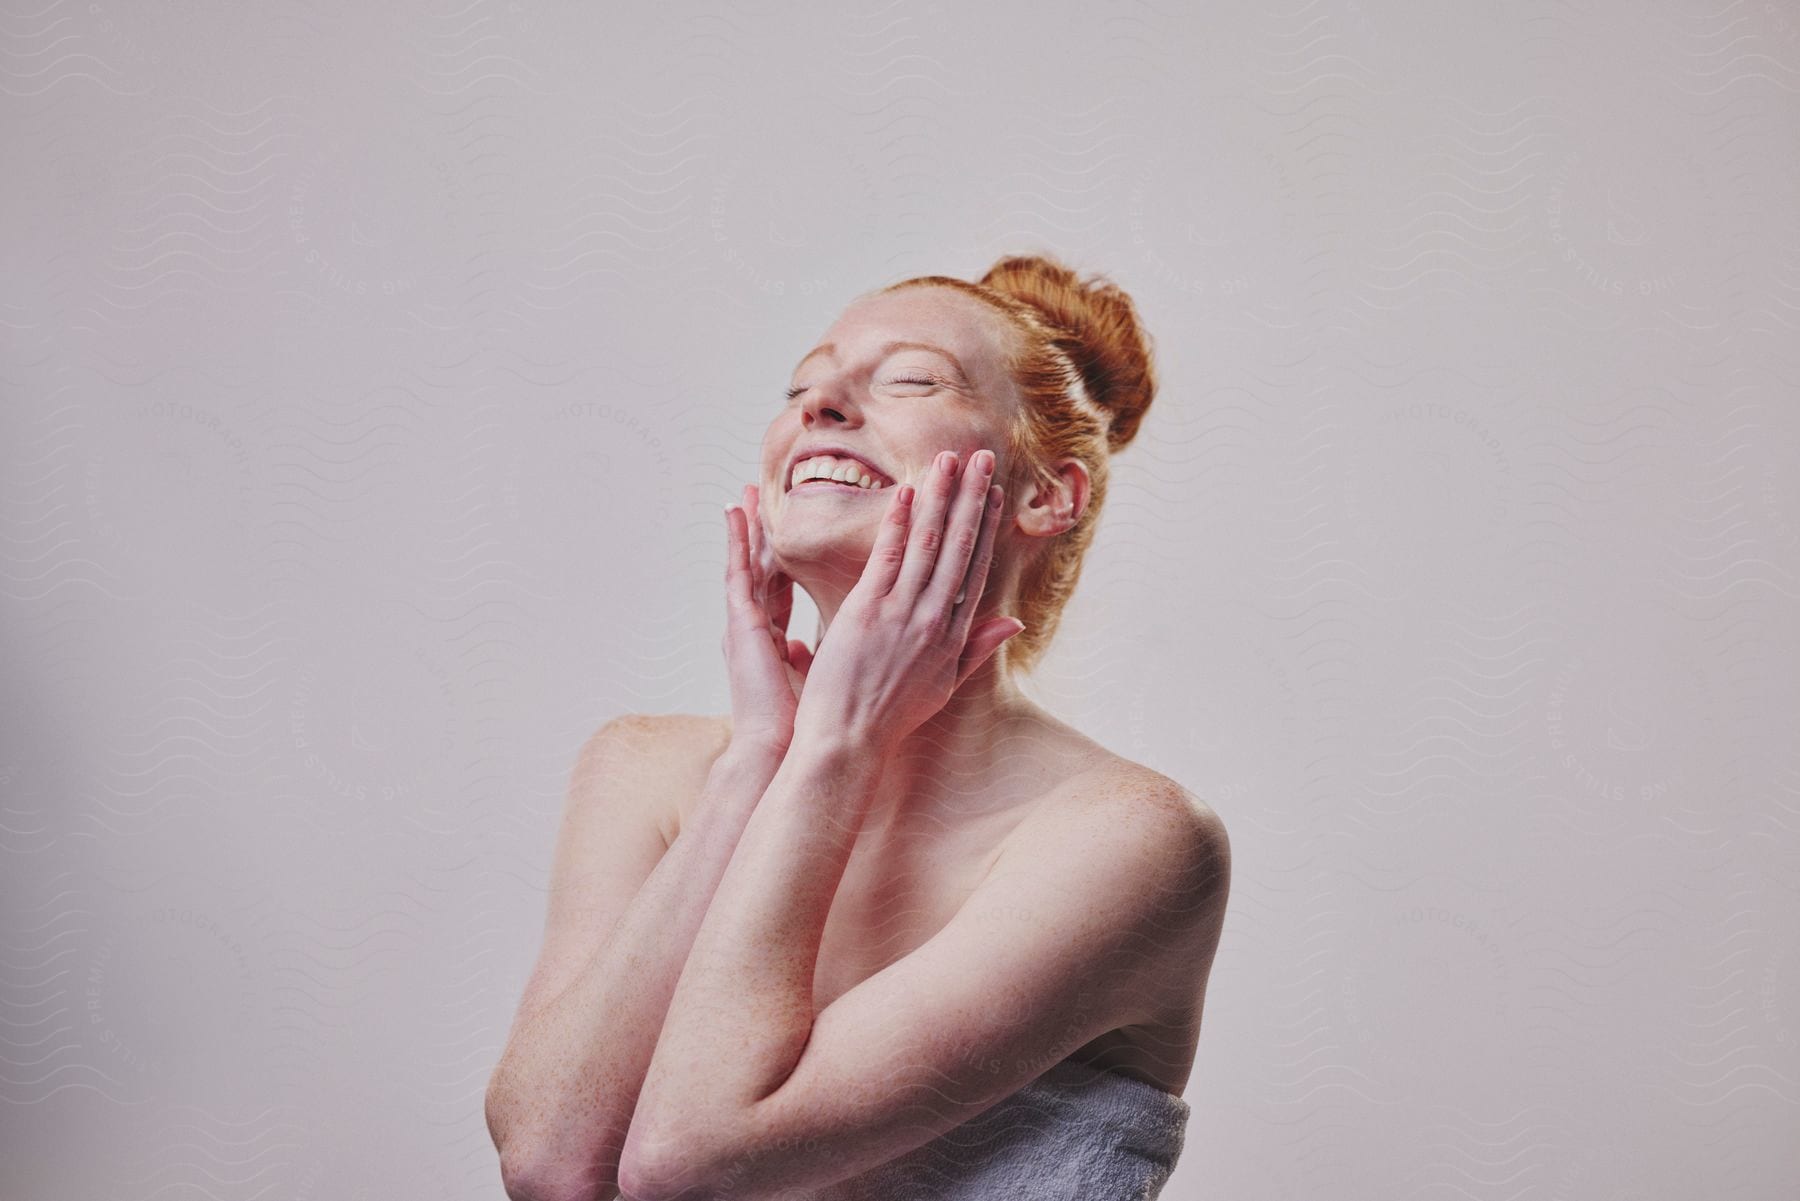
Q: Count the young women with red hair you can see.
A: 1